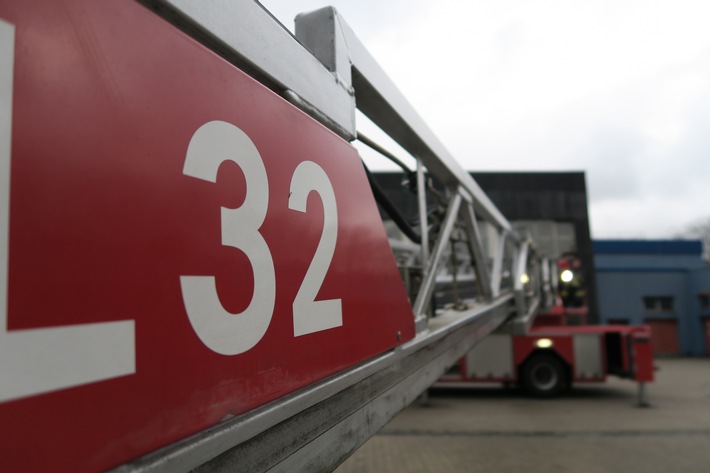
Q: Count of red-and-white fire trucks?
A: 1